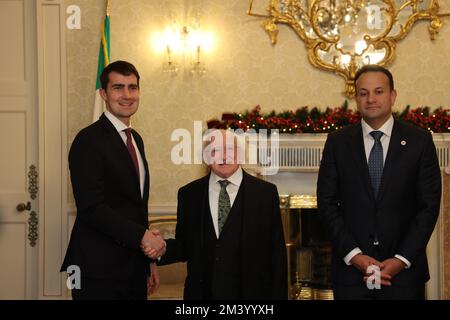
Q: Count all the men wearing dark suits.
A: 3